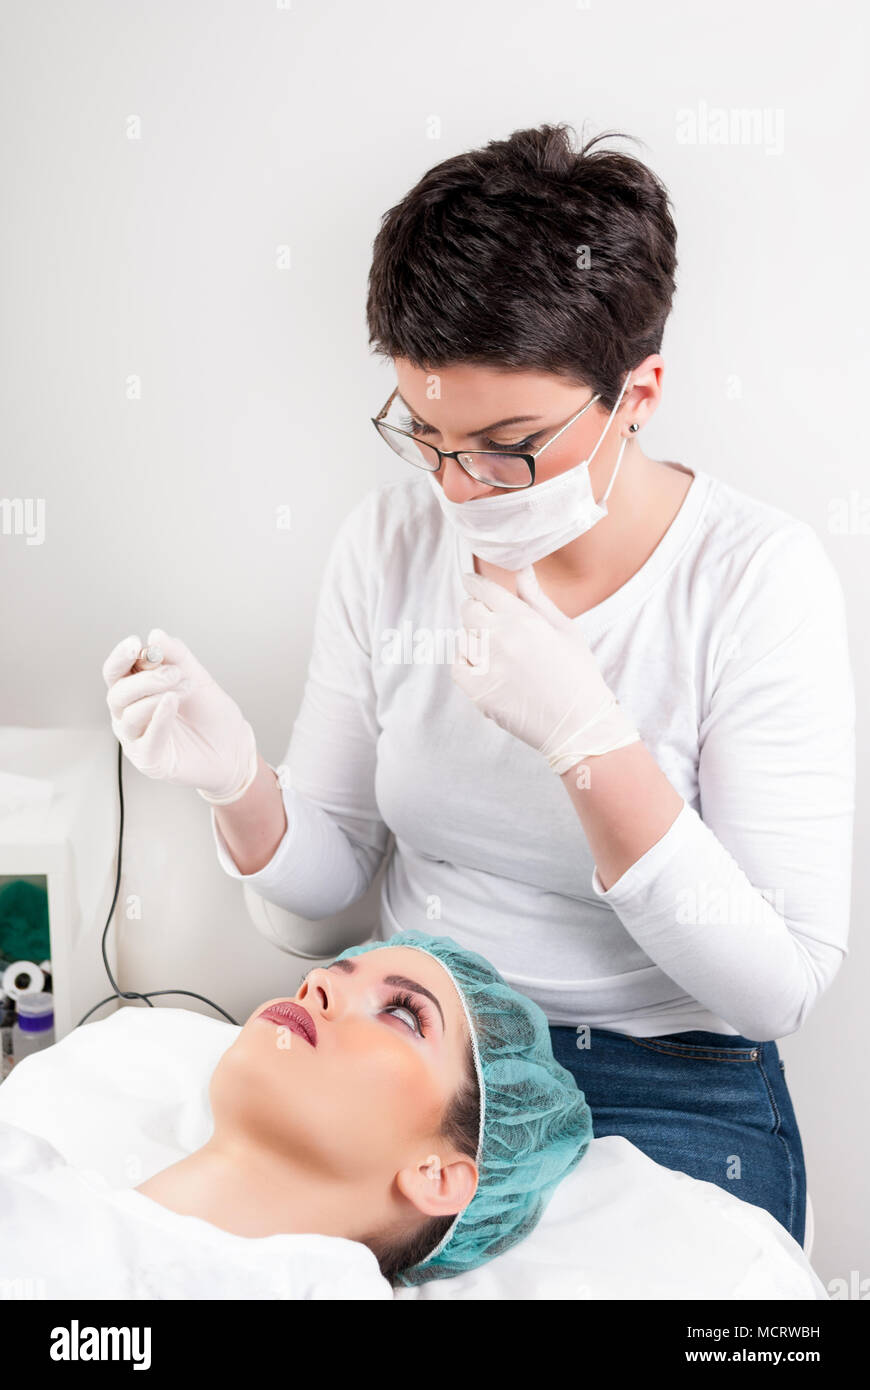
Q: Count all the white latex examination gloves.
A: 2